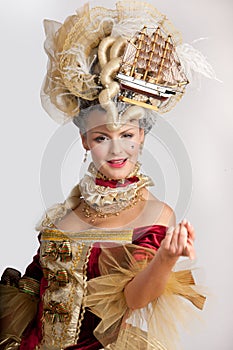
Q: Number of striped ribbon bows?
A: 3